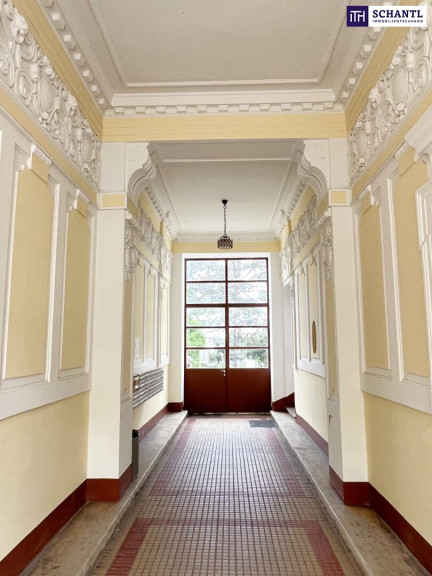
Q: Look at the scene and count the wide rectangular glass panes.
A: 10